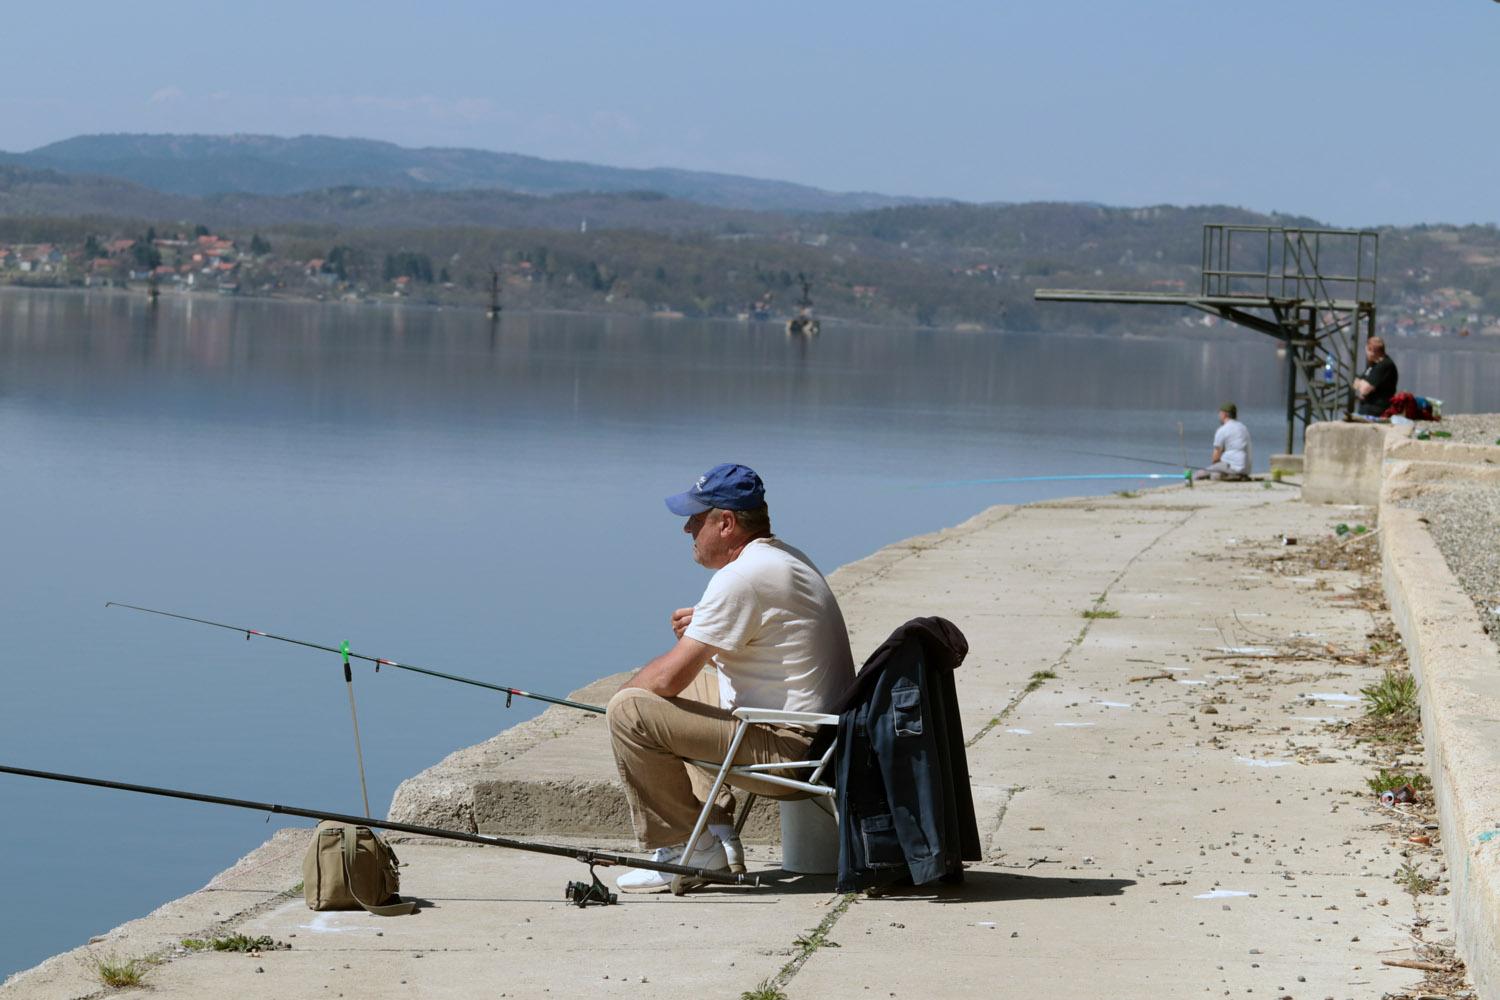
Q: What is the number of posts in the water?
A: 3